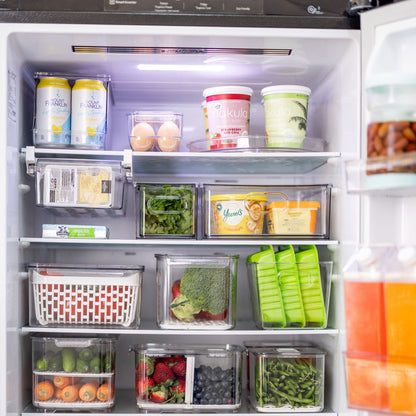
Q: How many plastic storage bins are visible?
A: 11